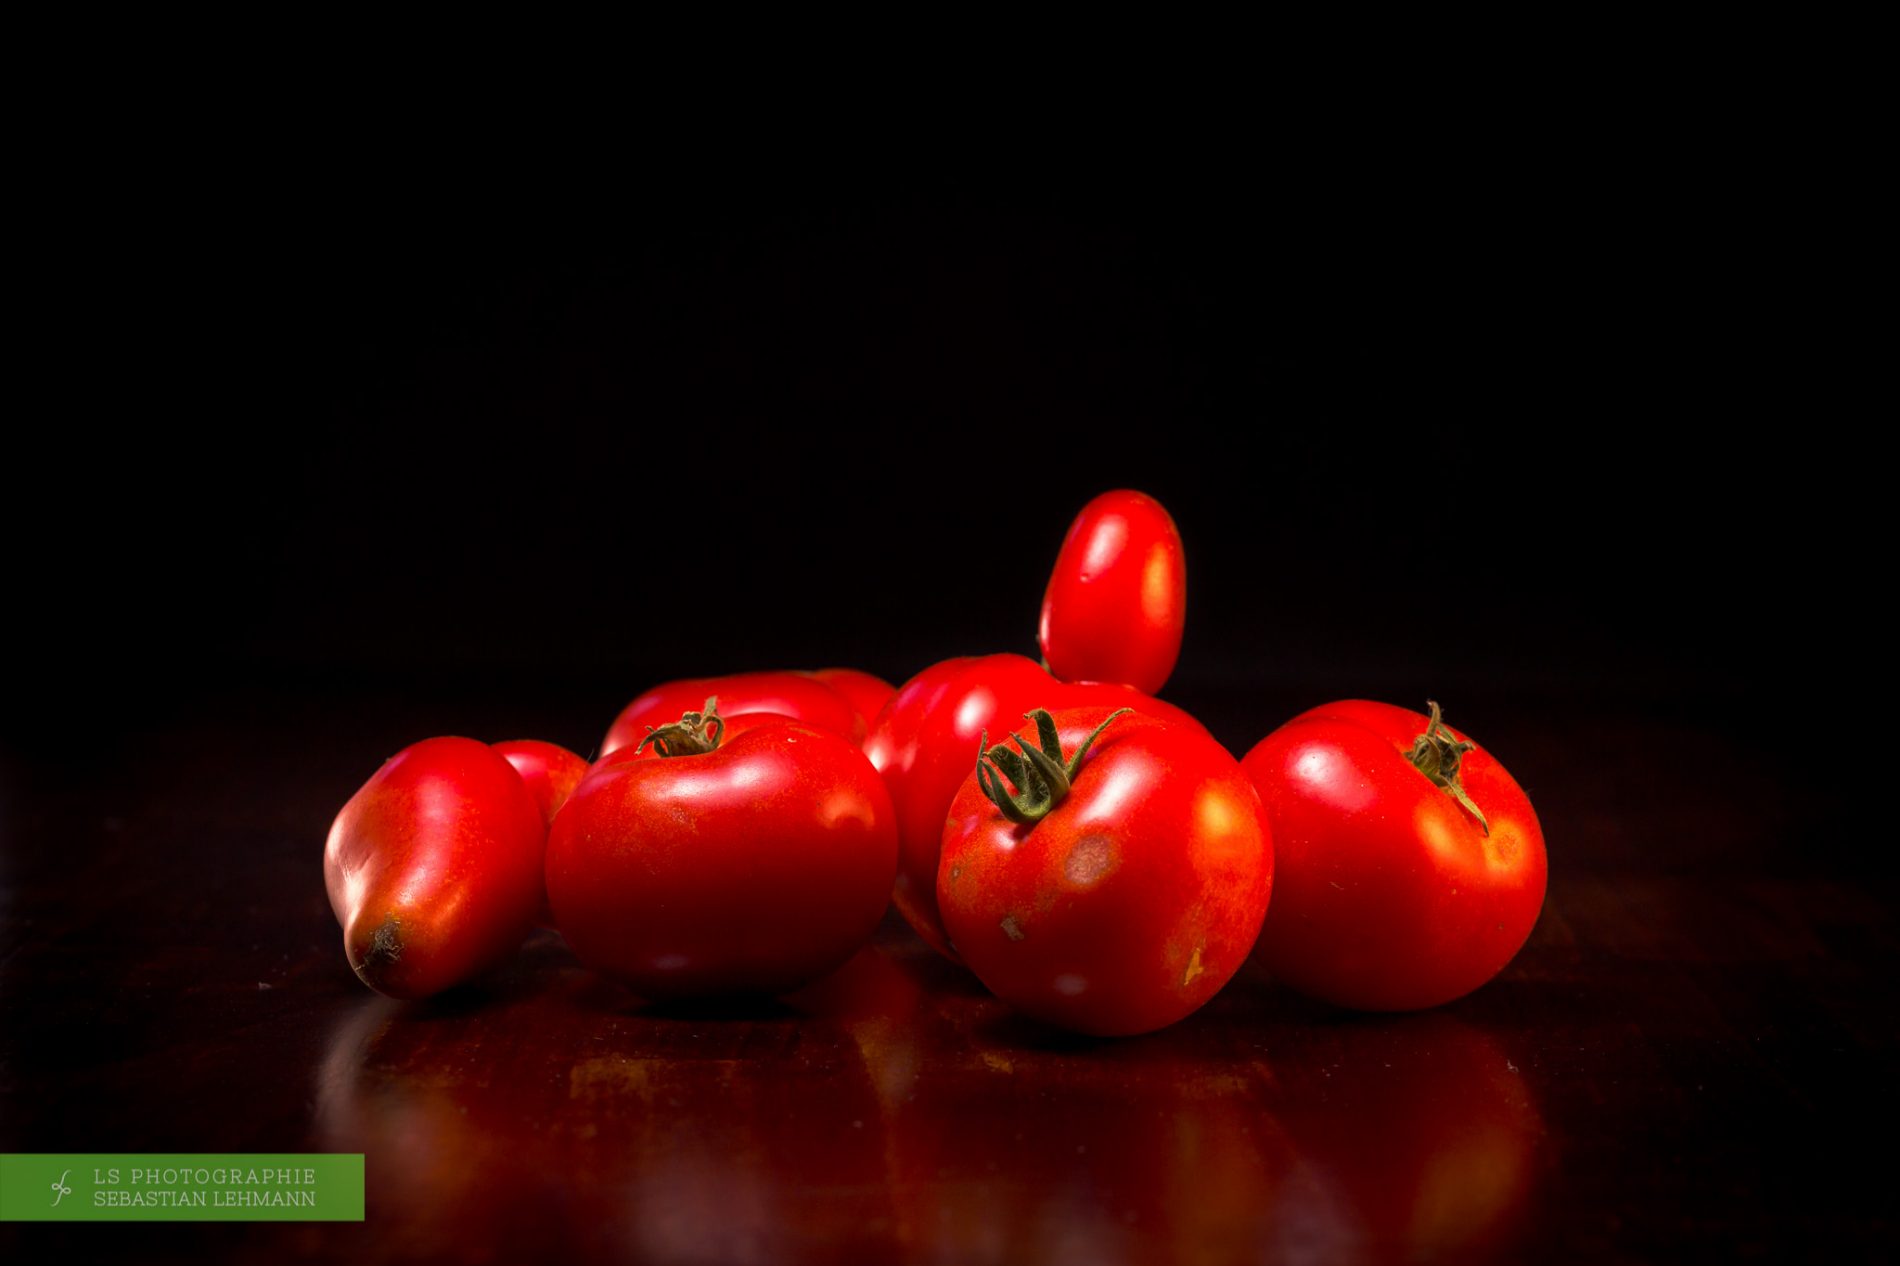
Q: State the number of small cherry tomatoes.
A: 1